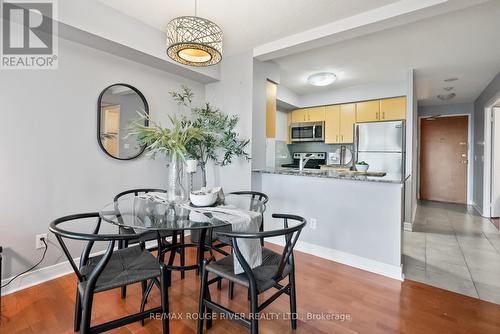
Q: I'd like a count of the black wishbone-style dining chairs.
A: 4